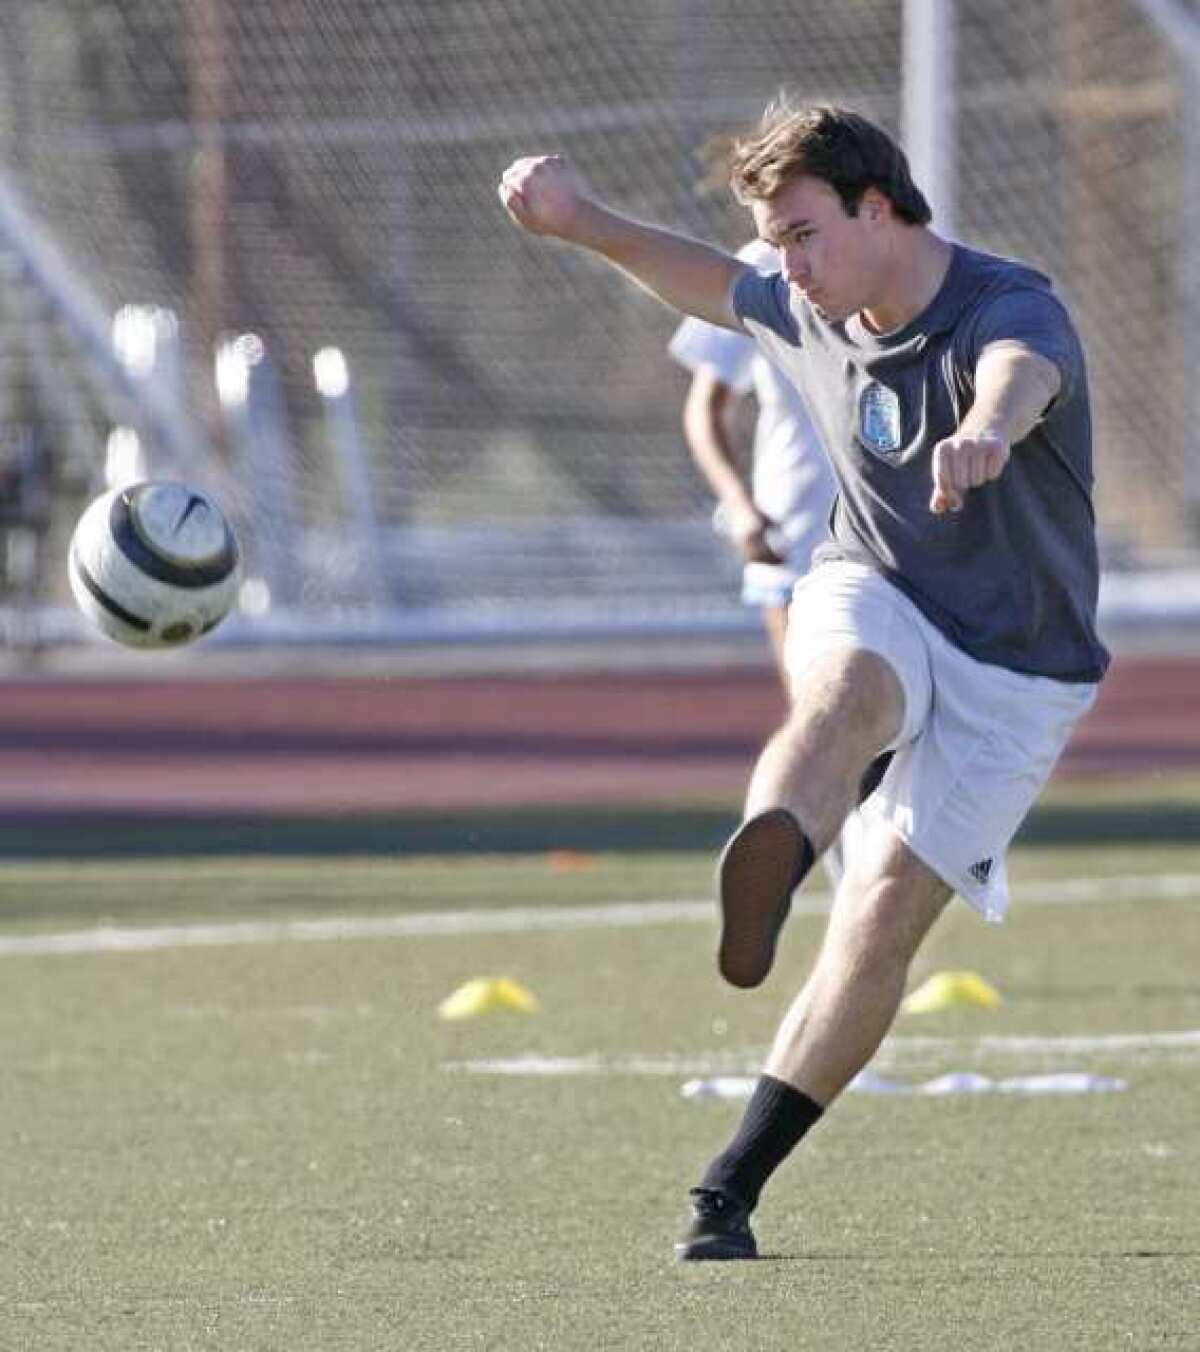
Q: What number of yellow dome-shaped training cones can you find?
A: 2